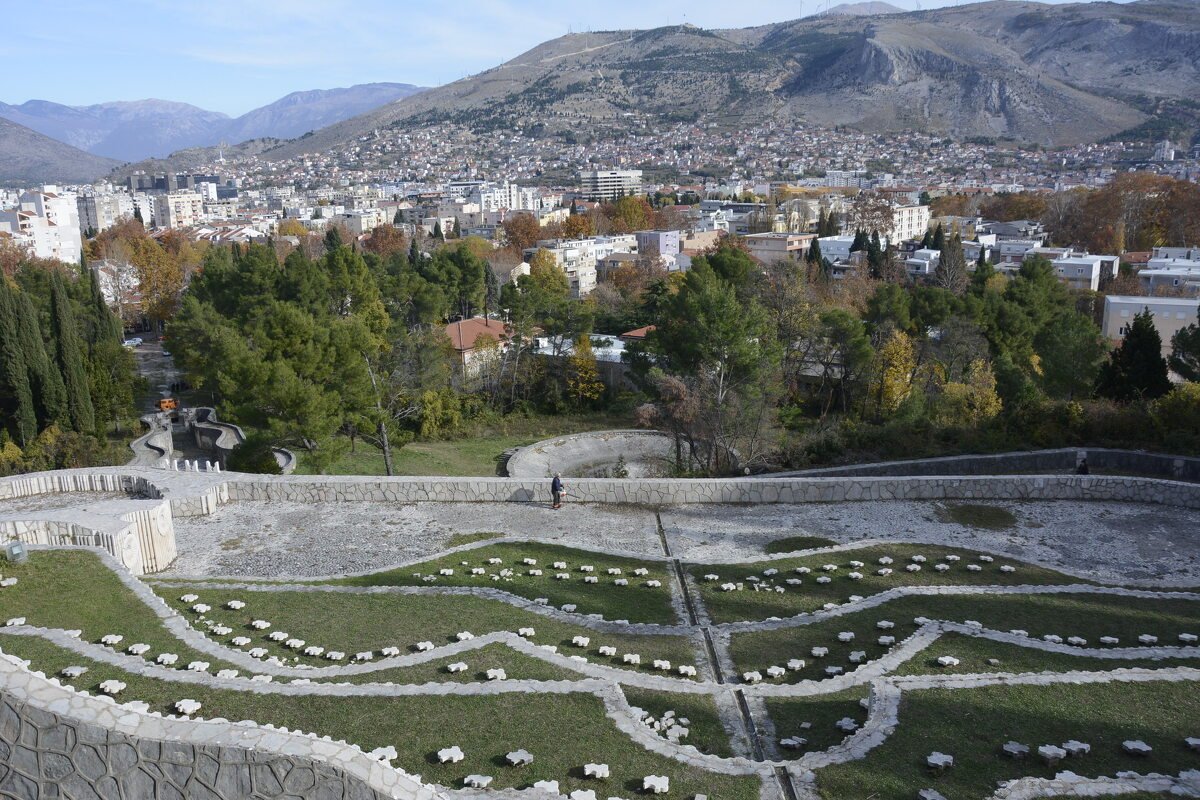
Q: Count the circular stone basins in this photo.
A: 1